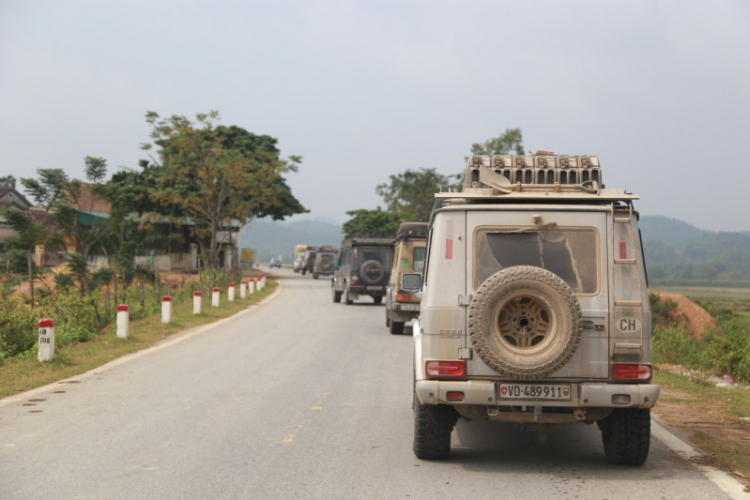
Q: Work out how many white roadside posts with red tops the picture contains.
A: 11